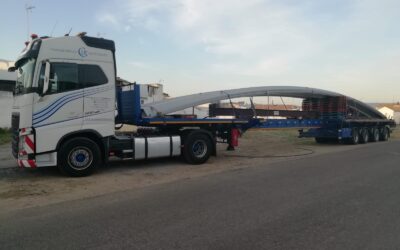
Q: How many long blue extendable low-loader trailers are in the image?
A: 1